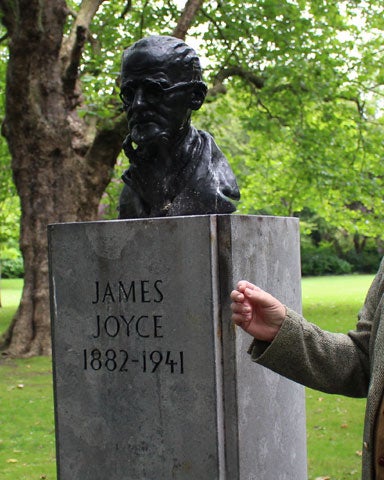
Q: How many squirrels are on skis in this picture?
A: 0